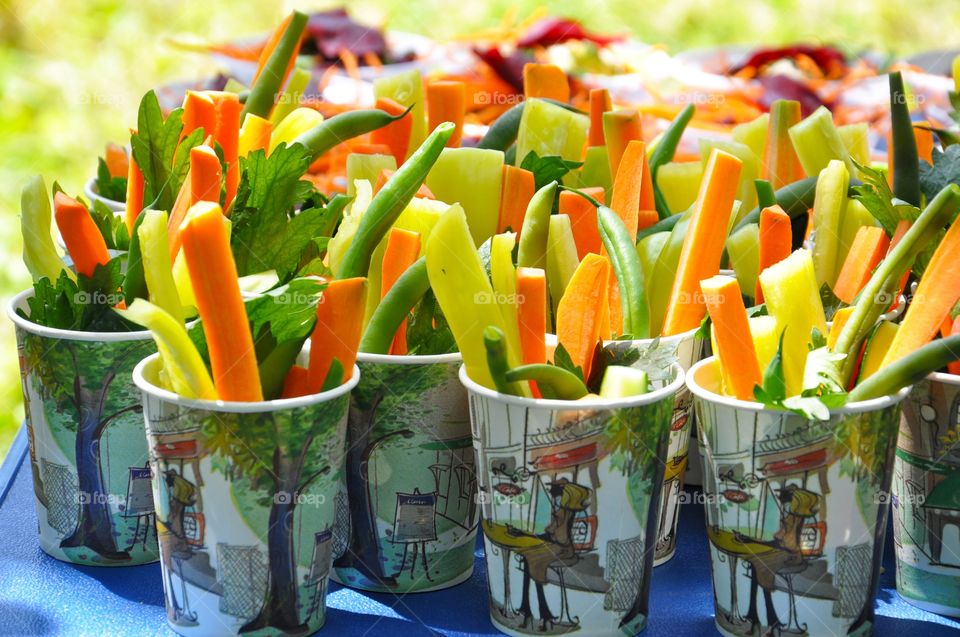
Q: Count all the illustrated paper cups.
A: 7